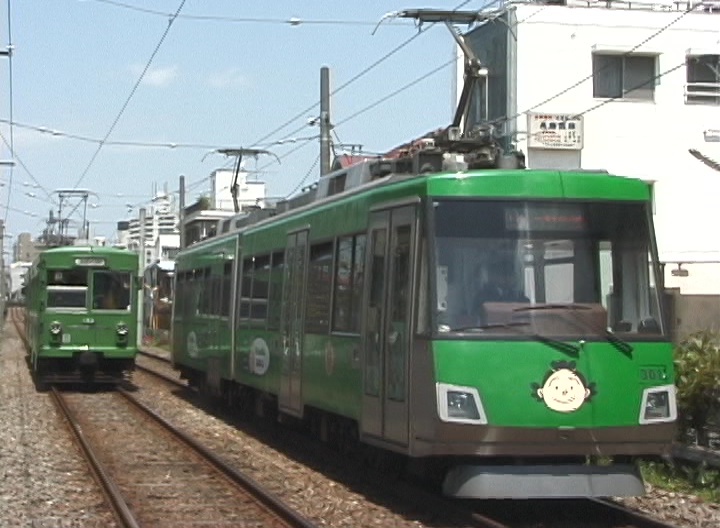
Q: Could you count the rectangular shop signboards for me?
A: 1